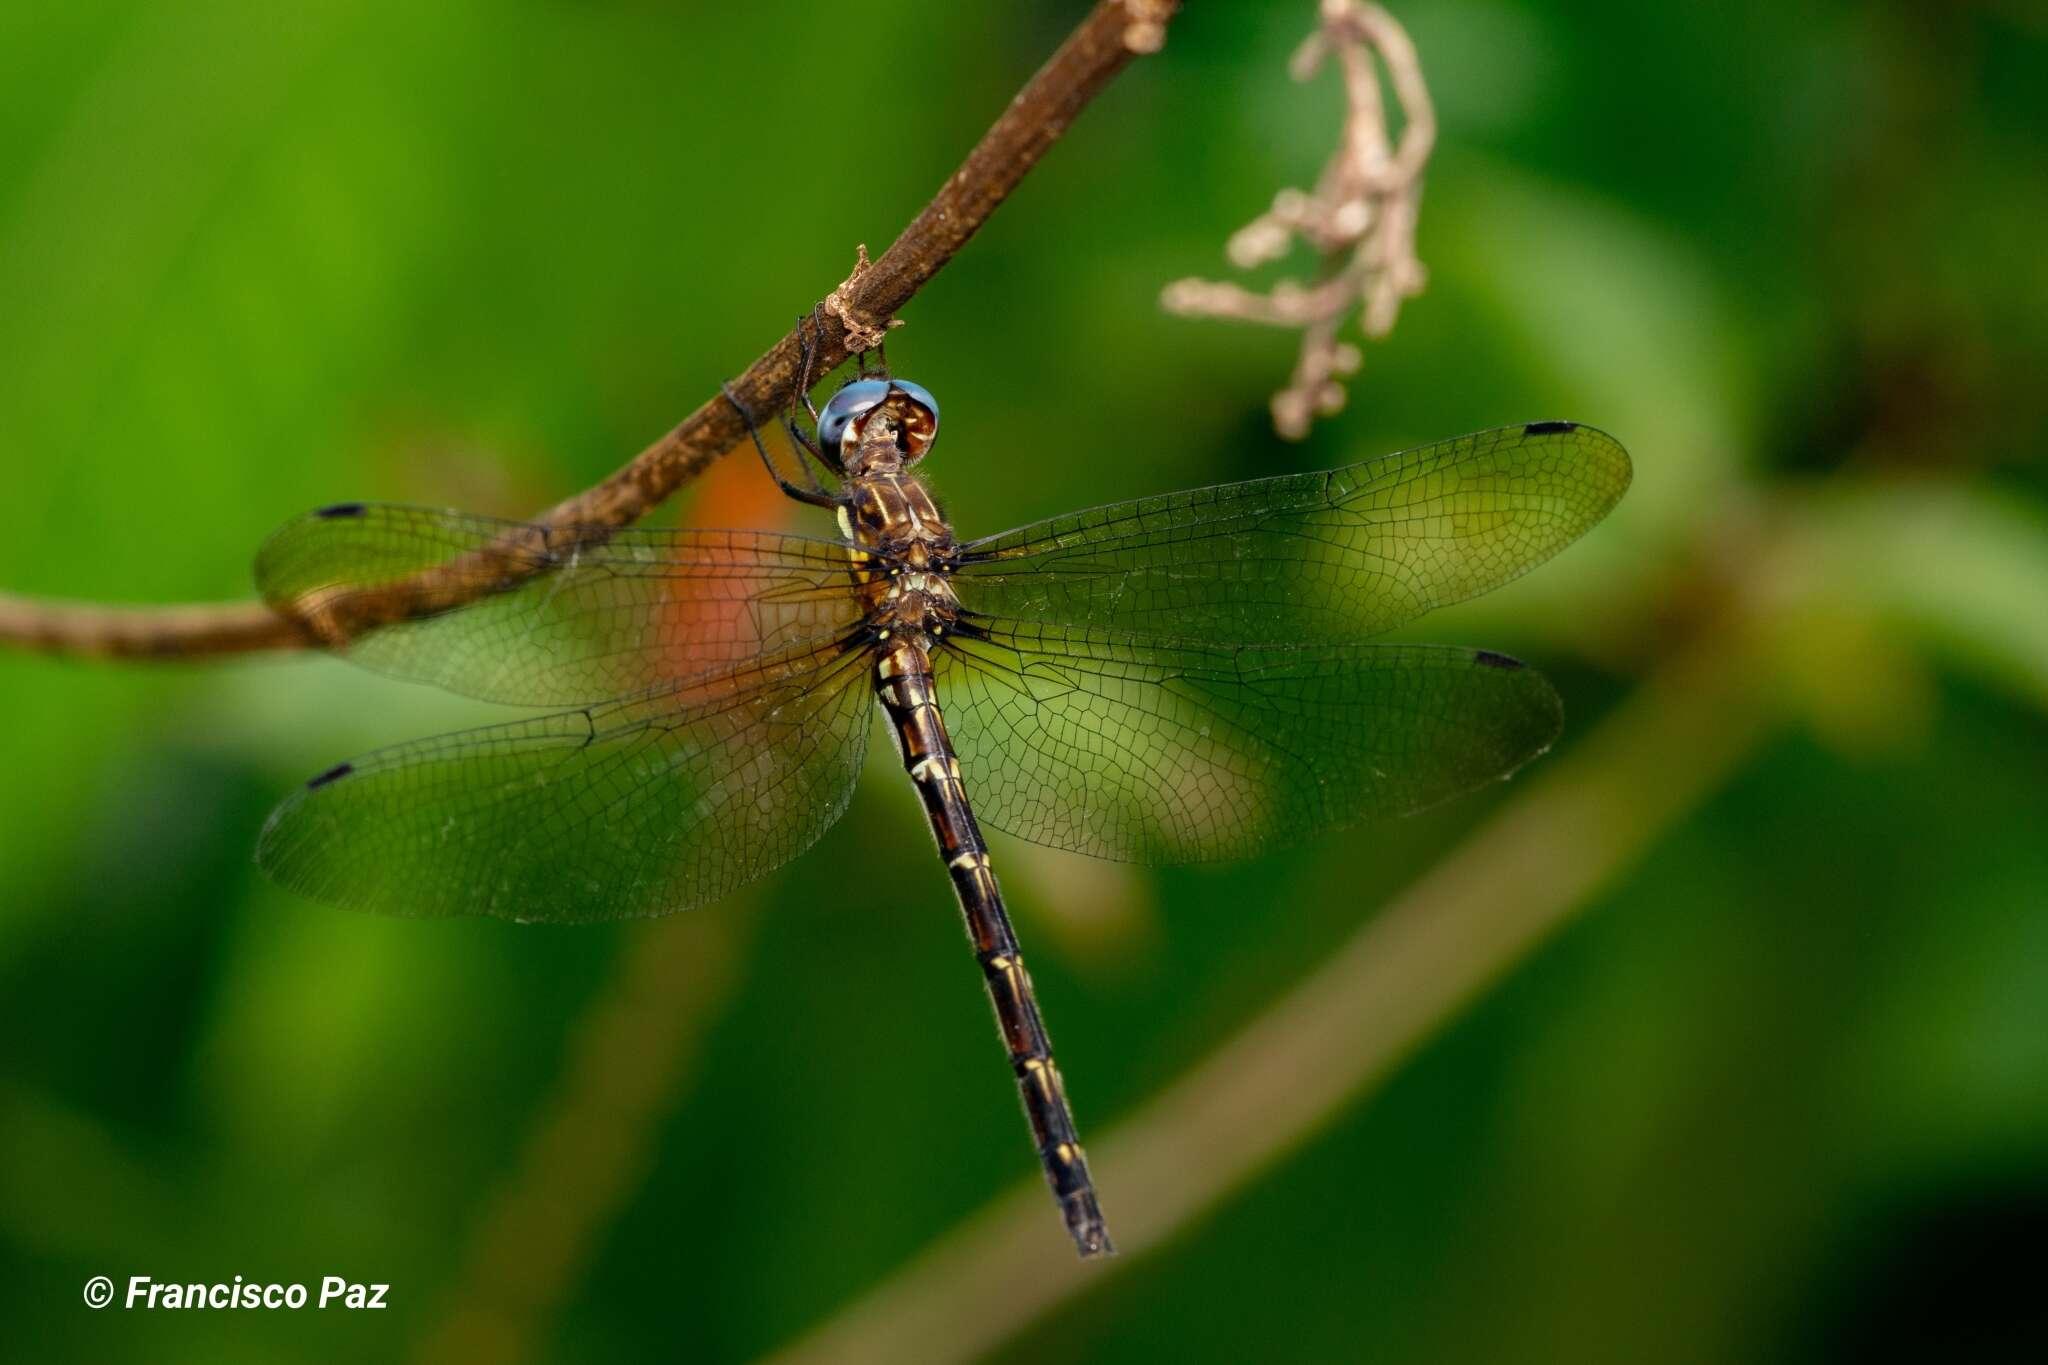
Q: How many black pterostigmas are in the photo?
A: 4